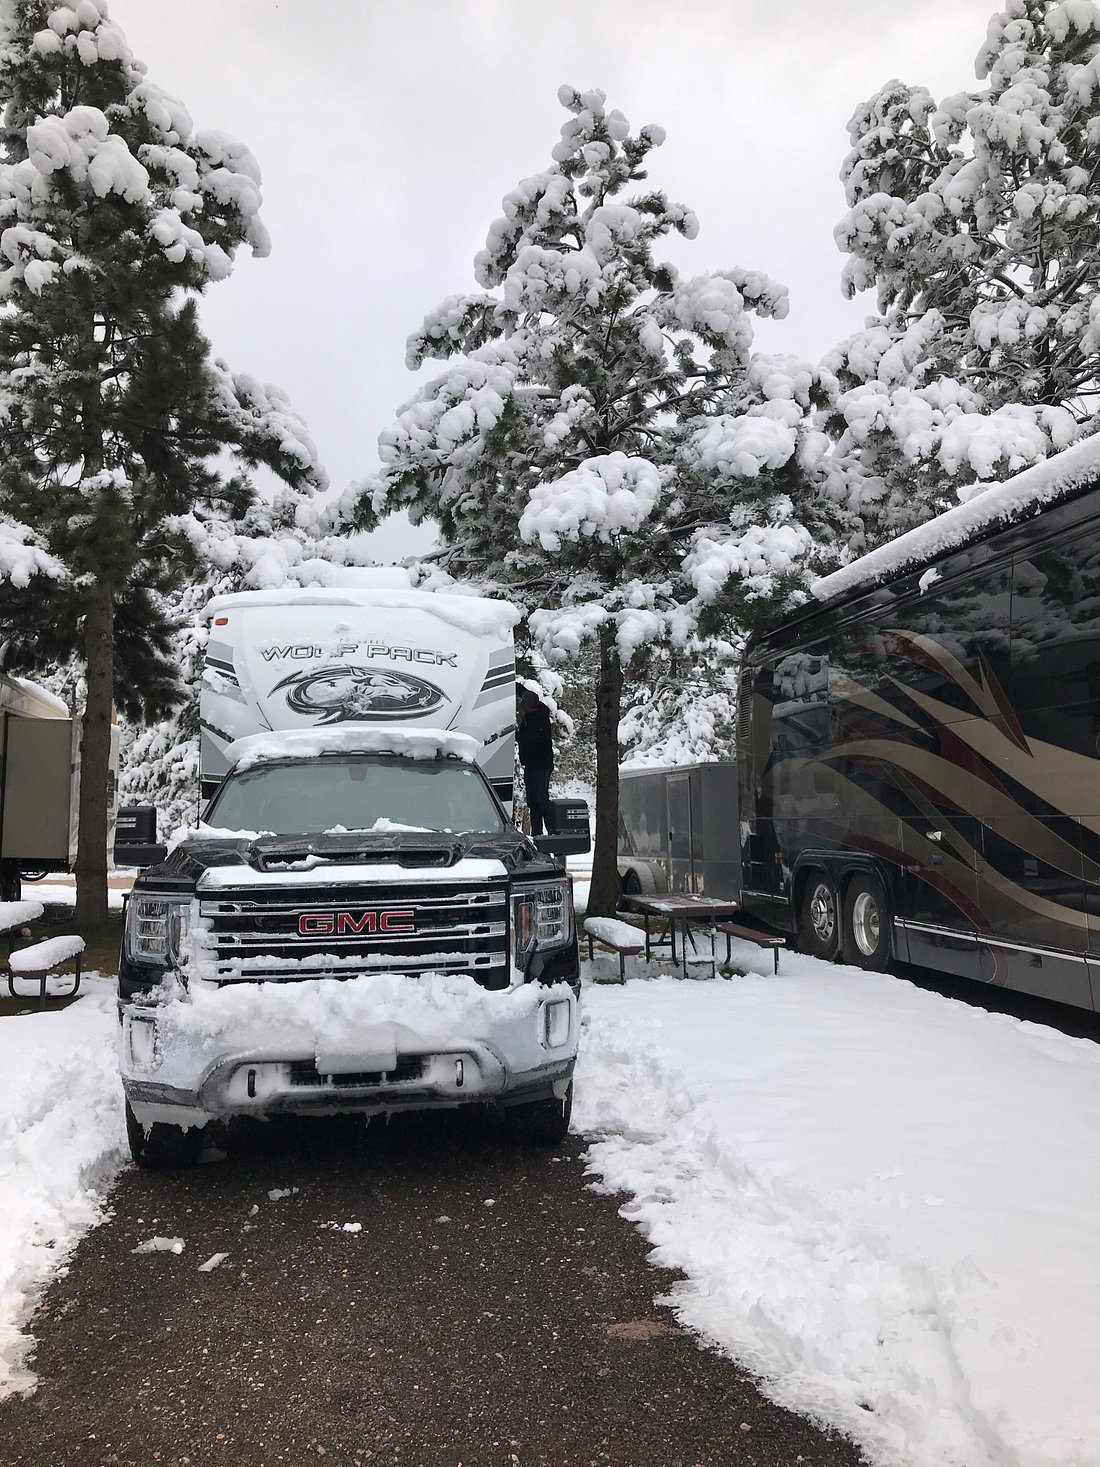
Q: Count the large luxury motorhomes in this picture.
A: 1